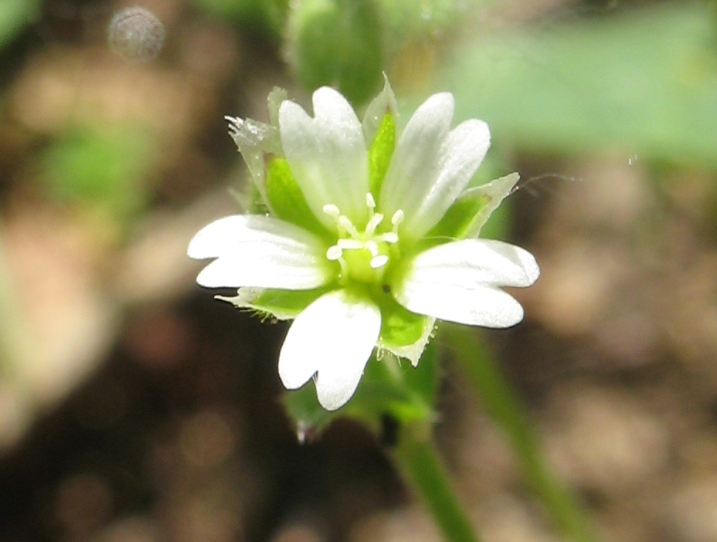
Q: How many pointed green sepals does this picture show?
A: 5